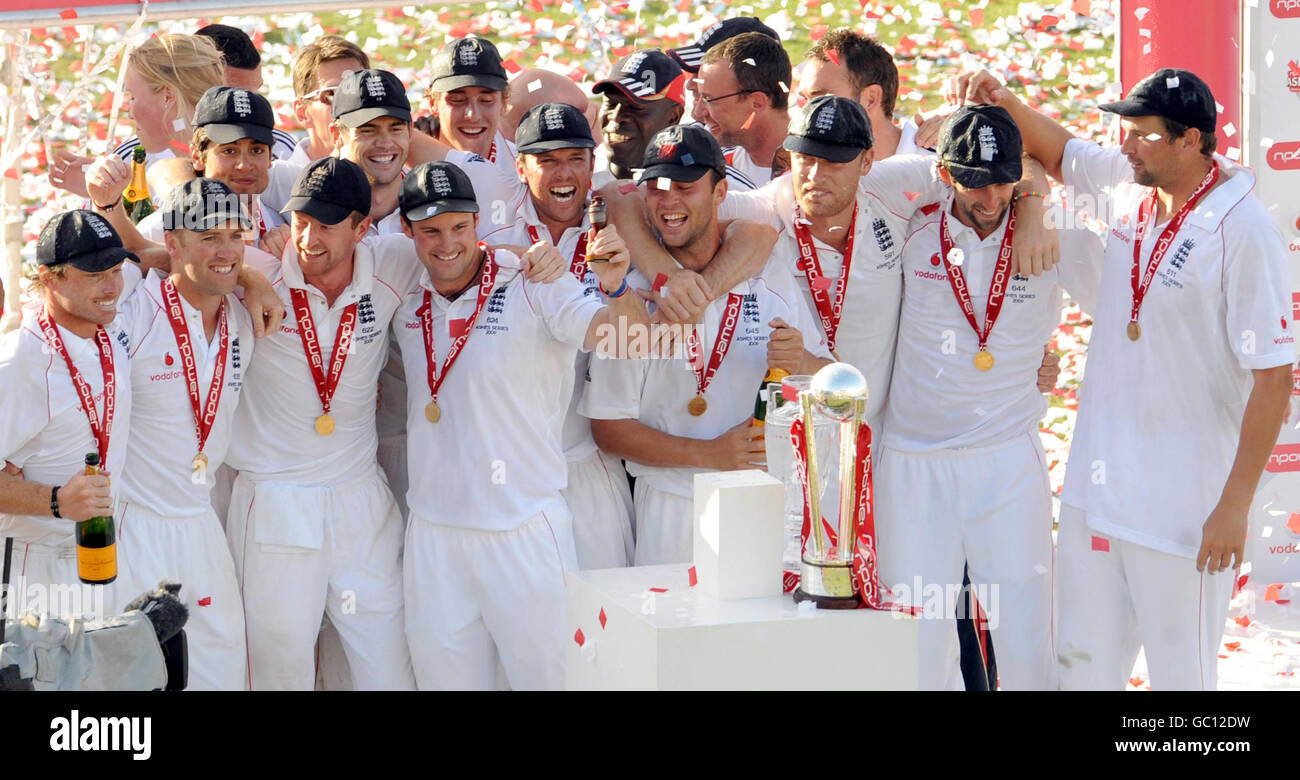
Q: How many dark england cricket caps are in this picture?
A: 14